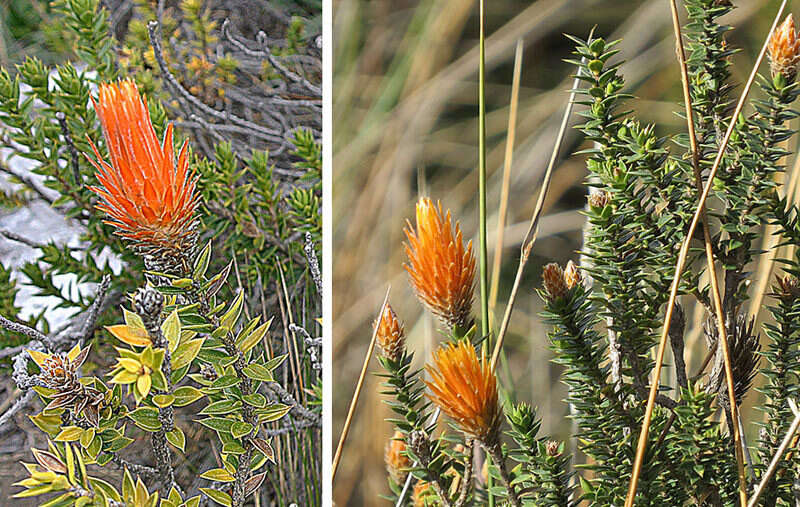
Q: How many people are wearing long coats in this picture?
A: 0